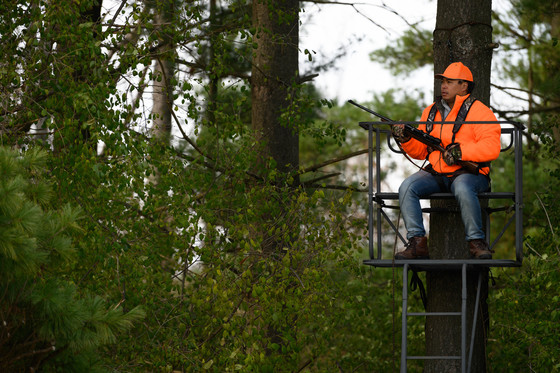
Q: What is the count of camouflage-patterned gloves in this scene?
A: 2